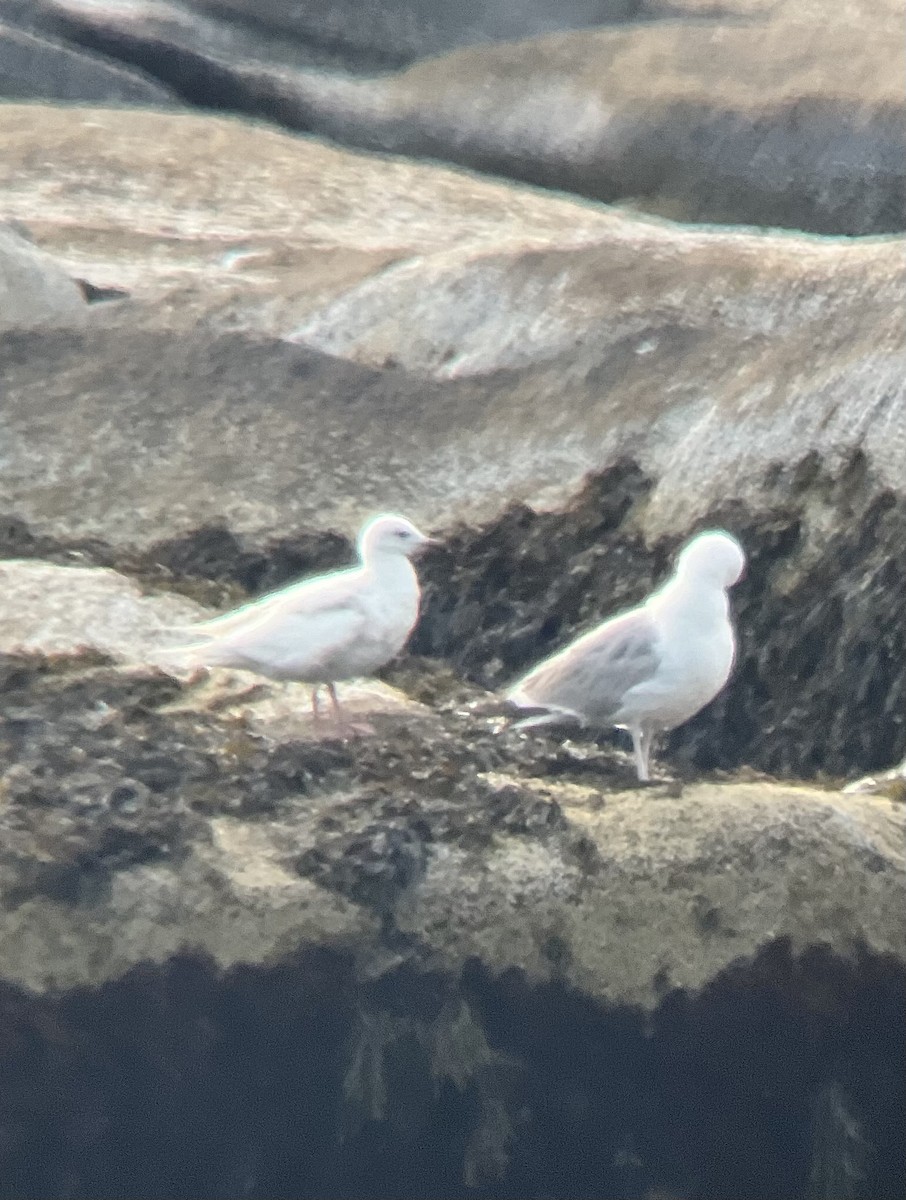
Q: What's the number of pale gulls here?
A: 2